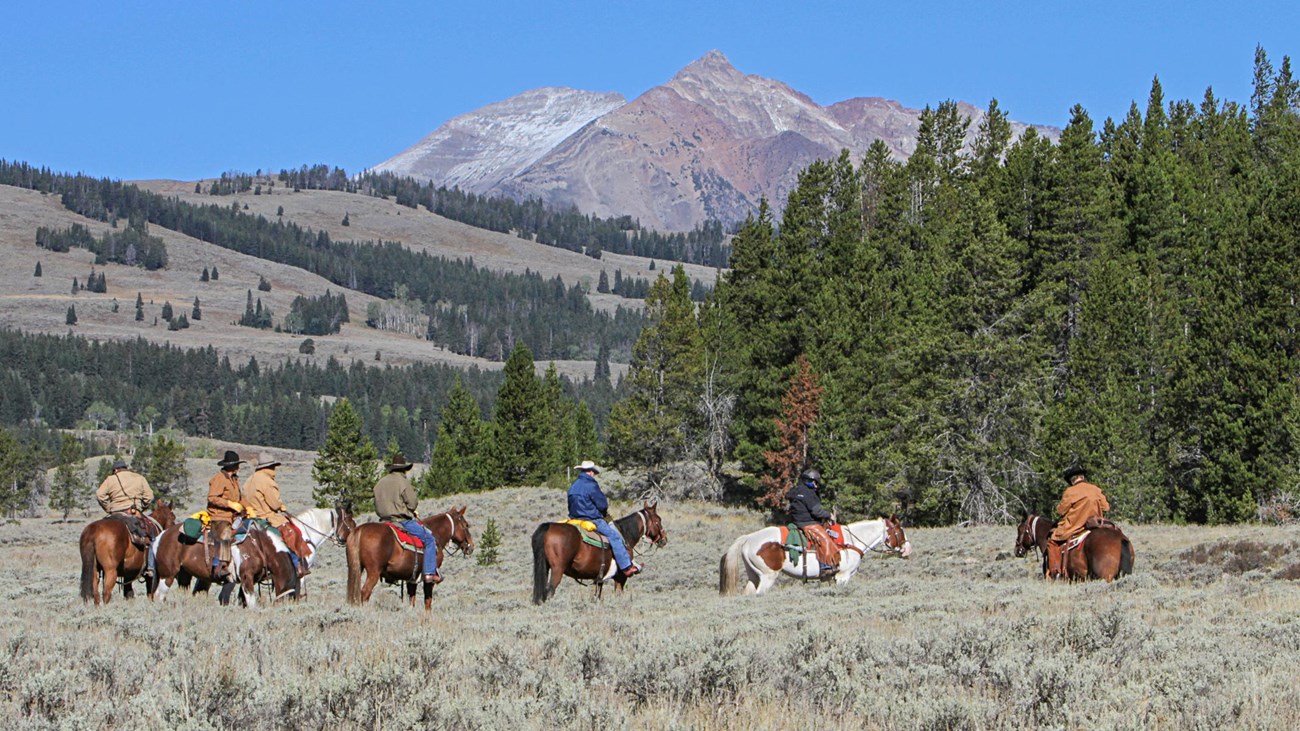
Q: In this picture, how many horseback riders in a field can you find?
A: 7